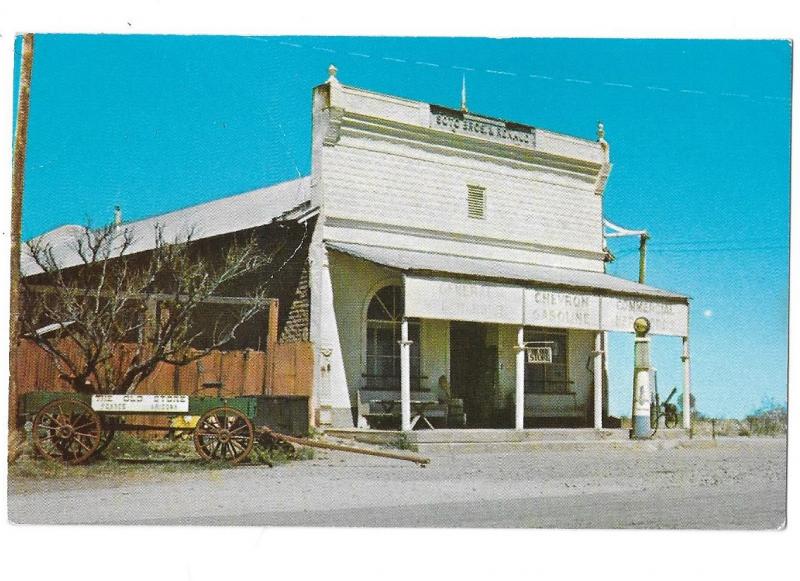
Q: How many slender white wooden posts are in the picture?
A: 4